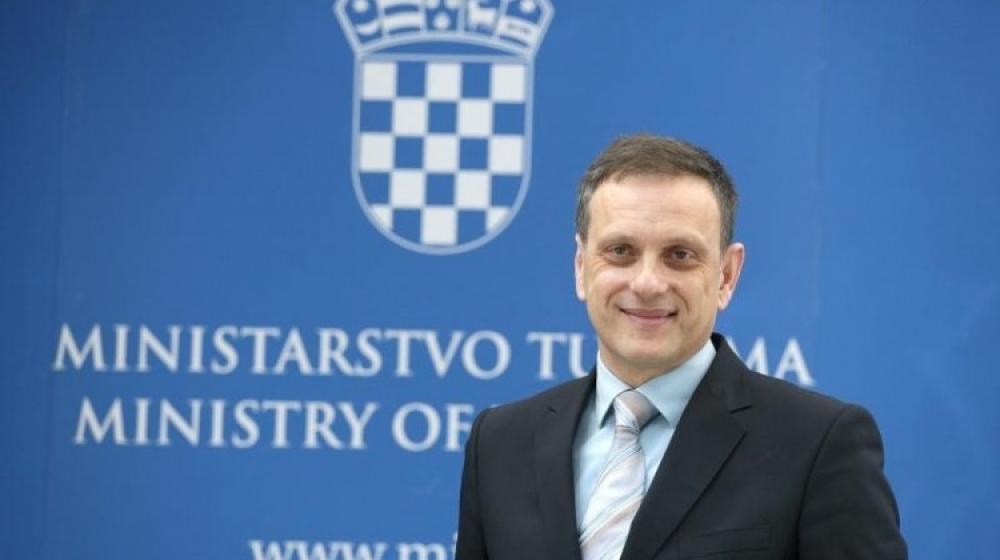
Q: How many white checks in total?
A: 13